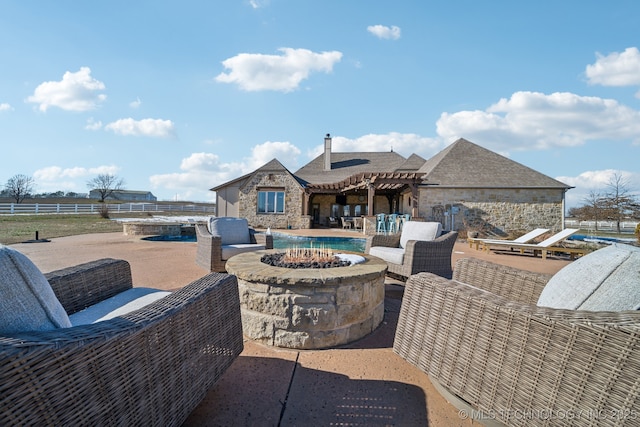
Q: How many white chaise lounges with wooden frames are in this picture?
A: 2